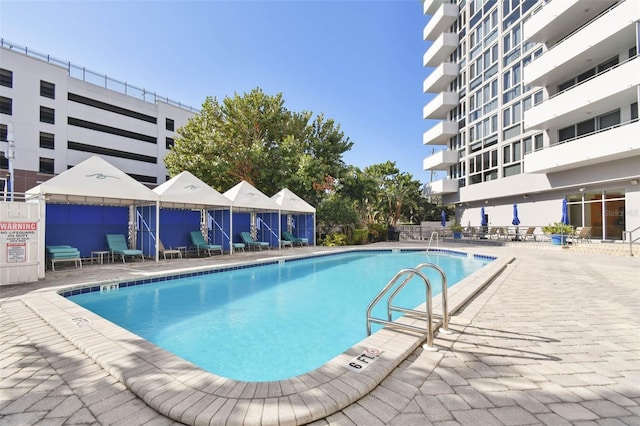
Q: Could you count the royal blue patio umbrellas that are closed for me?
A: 4